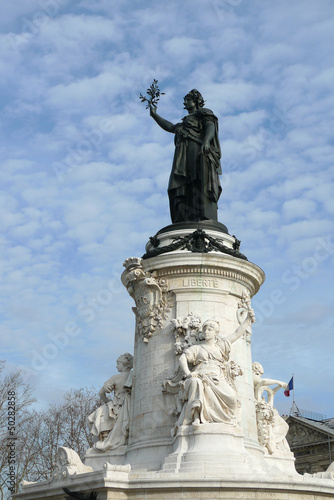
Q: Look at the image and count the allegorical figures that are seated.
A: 3